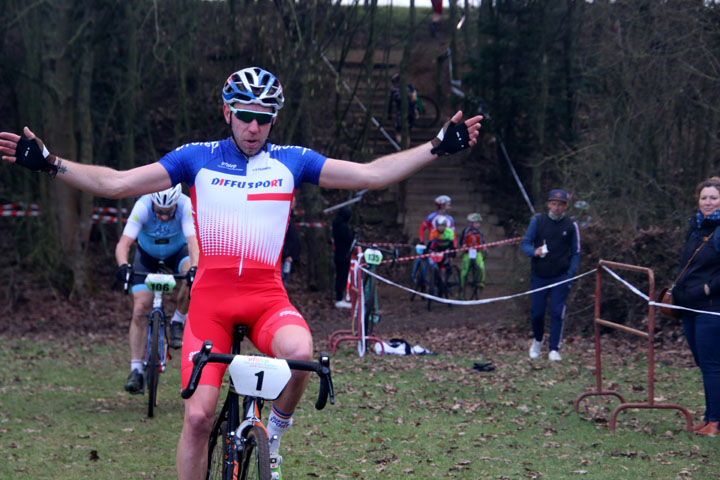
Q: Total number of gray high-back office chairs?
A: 0